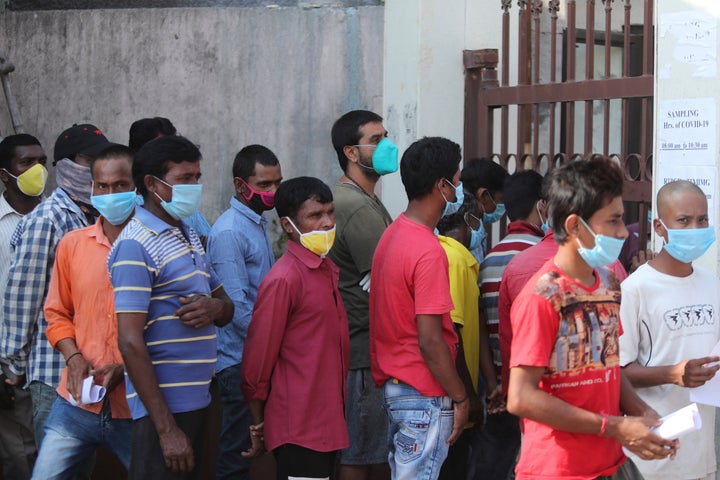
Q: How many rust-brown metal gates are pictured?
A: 1